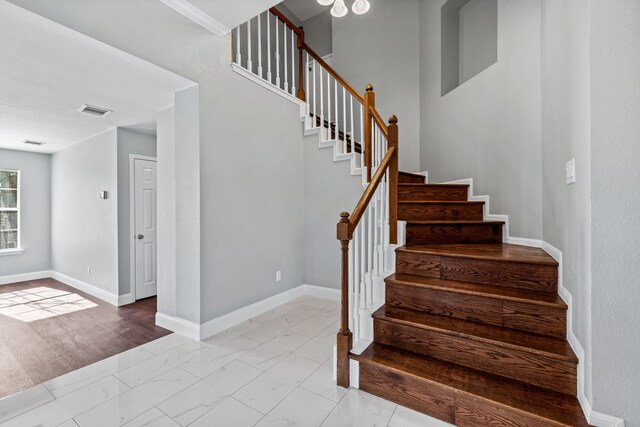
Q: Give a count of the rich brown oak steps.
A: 8